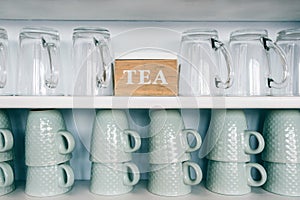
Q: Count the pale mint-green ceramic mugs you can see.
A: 12